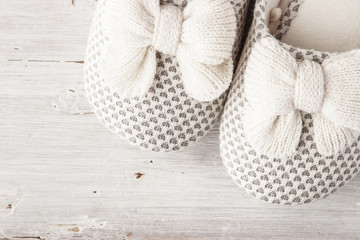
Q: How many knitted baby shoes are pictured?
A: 2